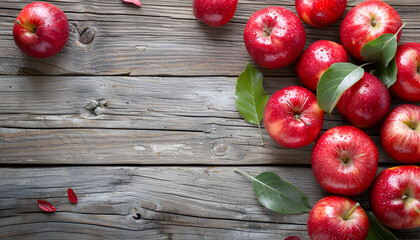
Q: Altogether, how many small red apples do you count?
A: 13